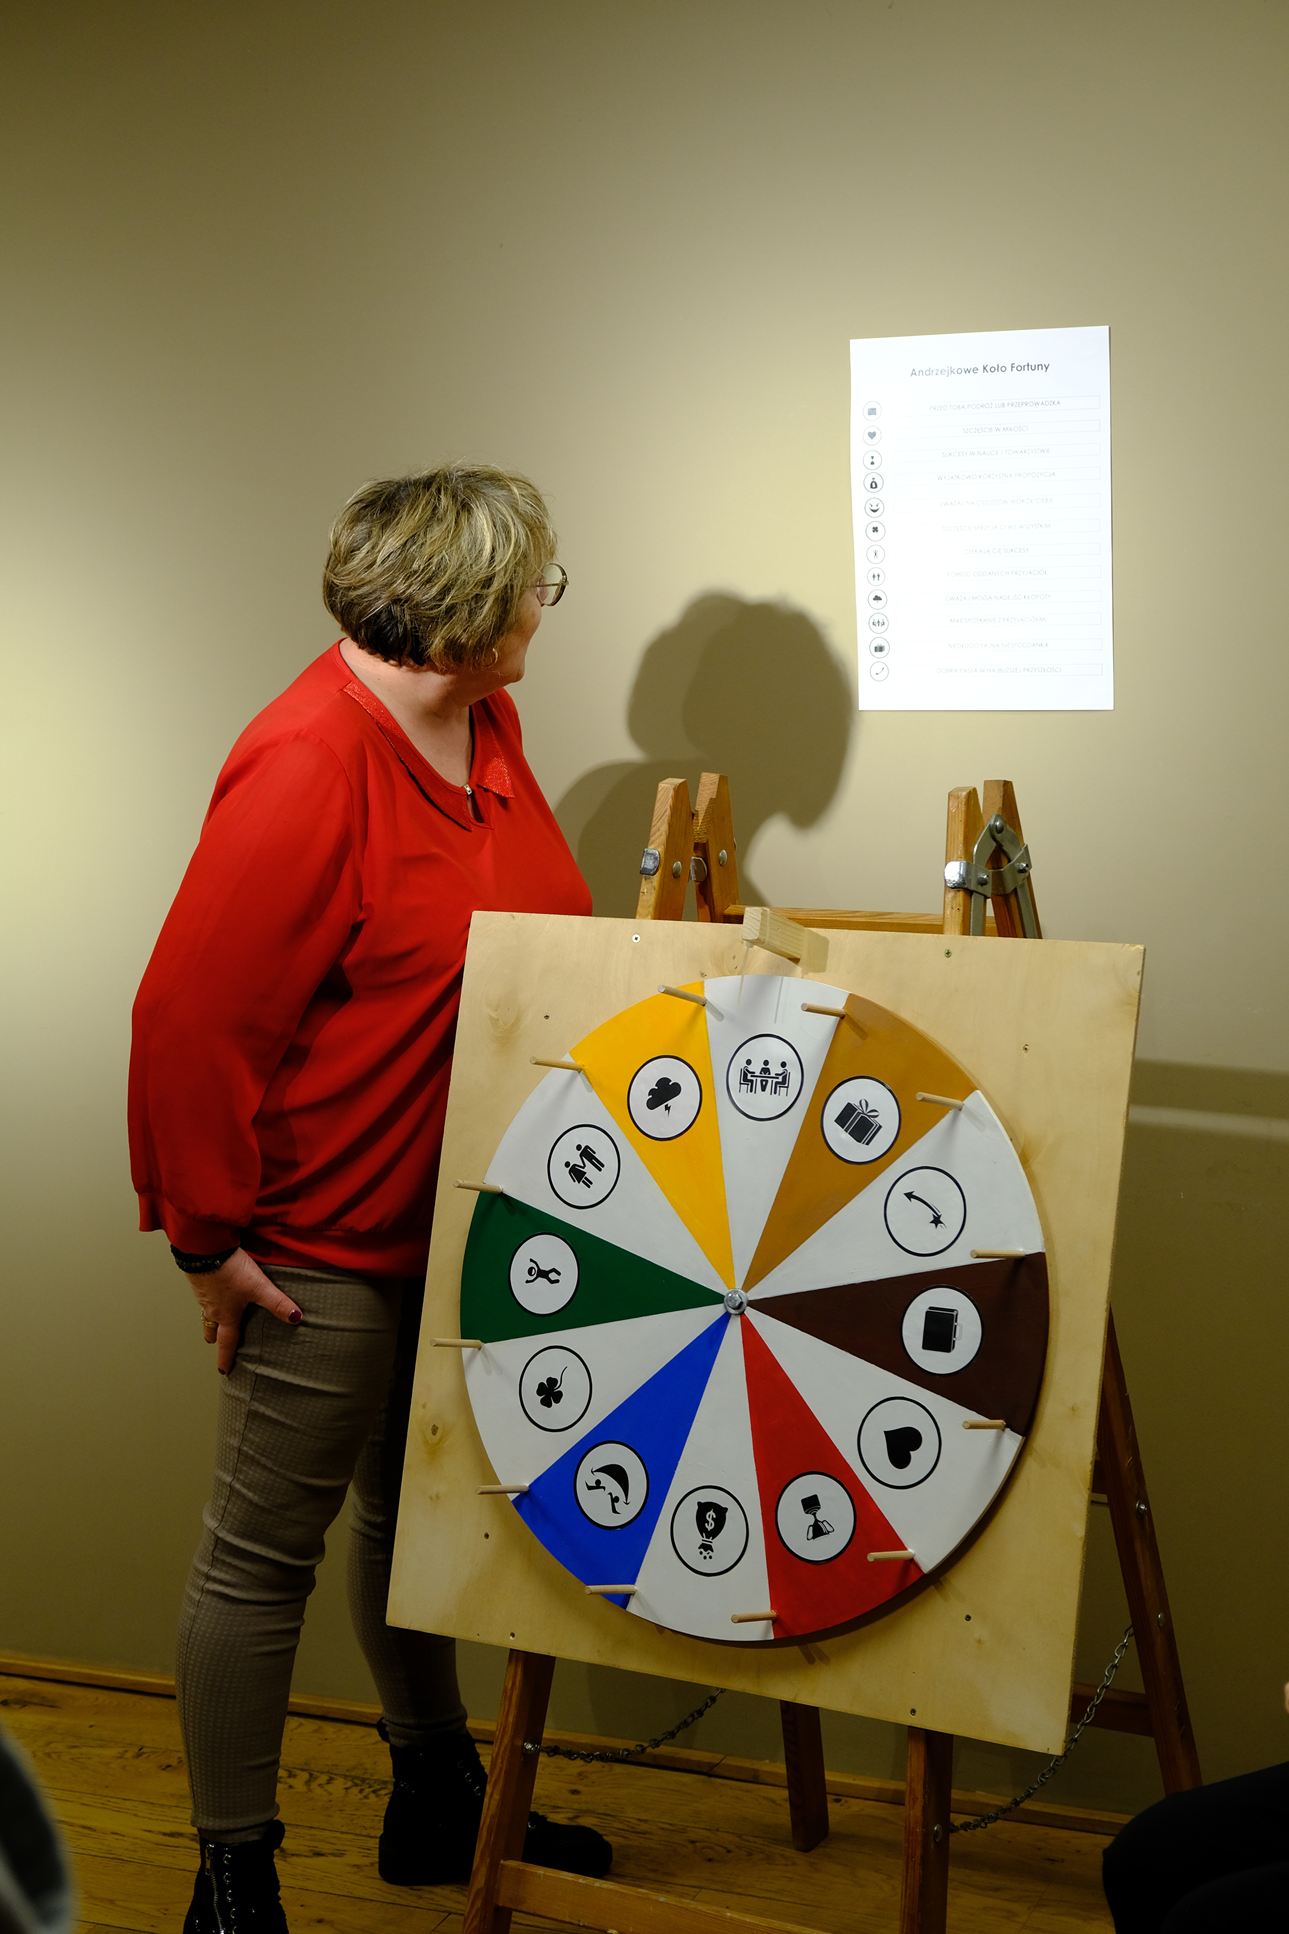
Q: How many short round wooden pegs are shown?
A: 12